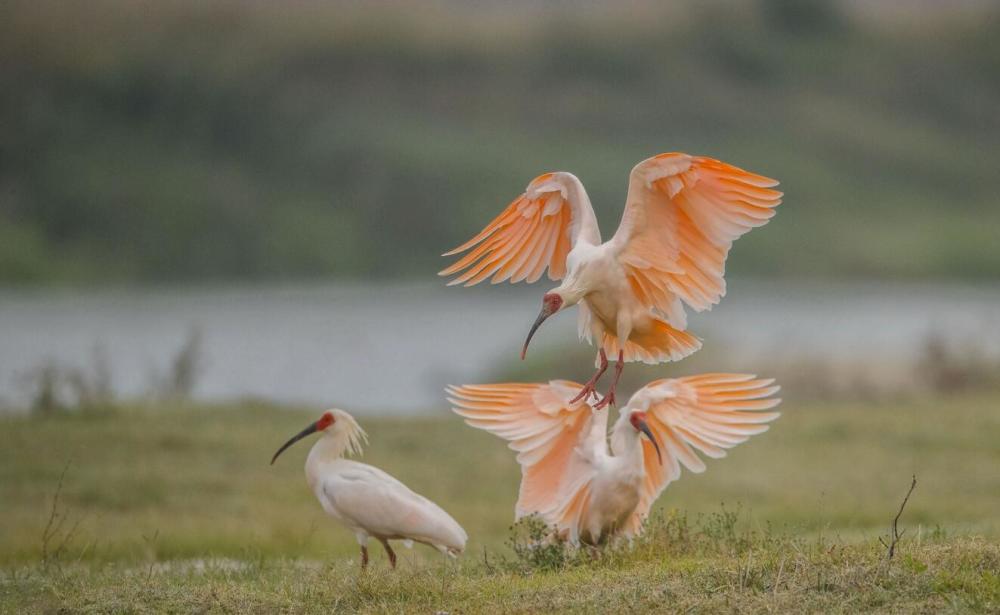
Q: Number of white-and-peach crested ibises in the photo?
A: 3